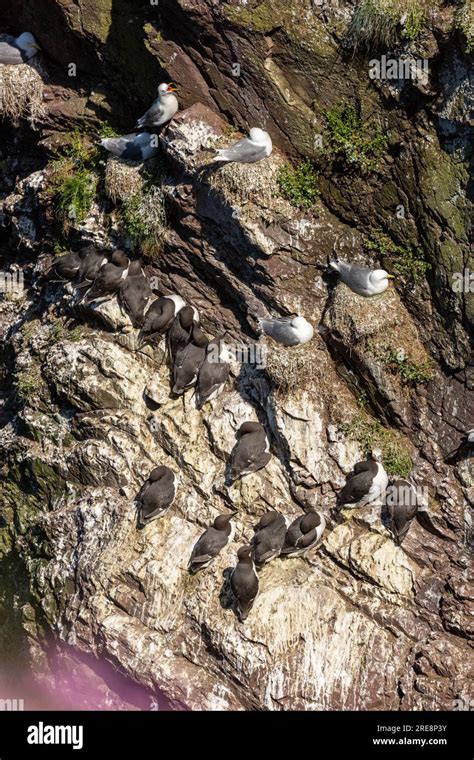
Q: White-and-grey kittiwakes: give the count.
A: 6